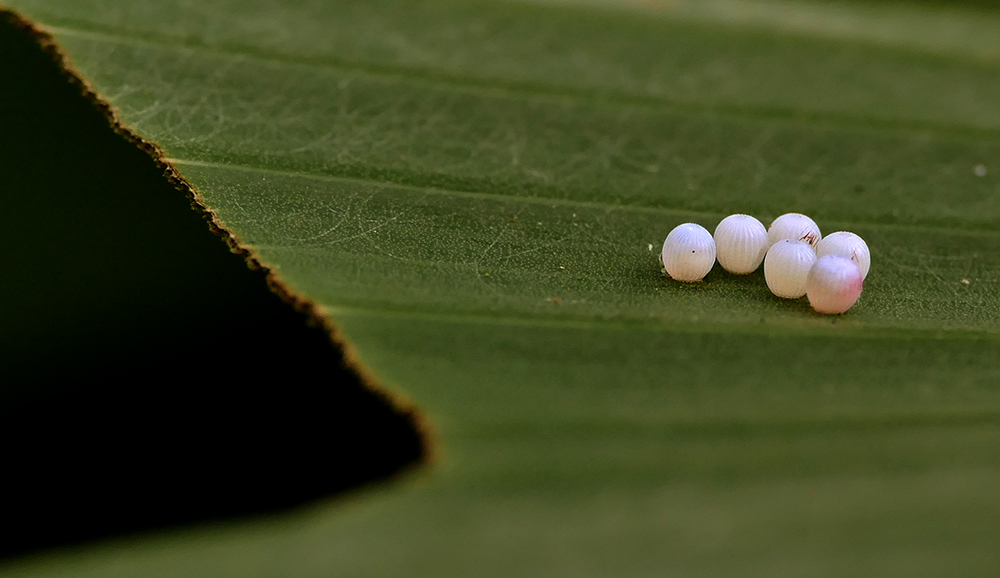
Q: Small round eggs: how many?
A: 6